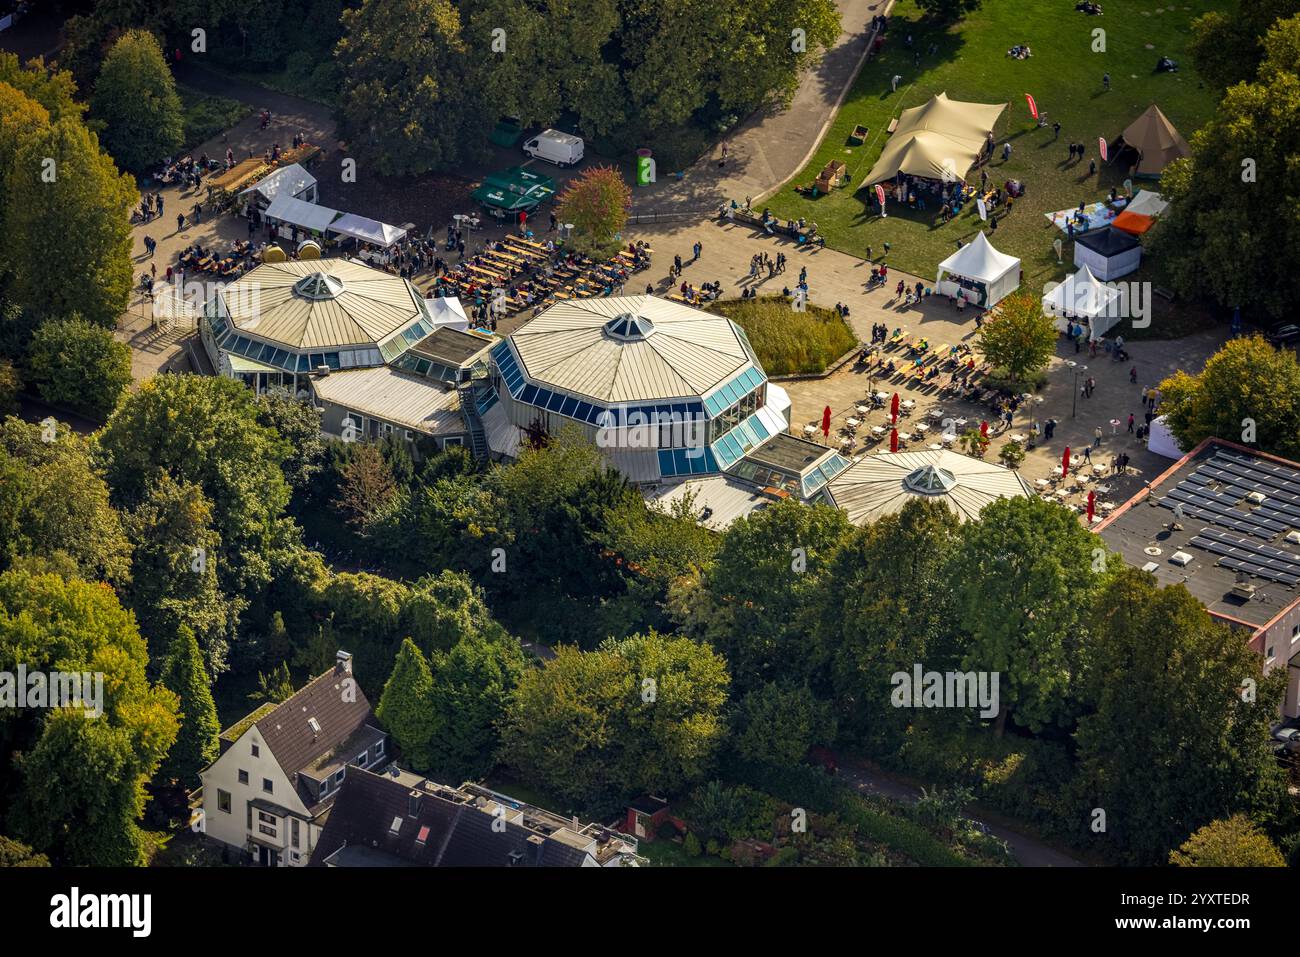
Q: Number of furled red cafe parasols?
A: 6